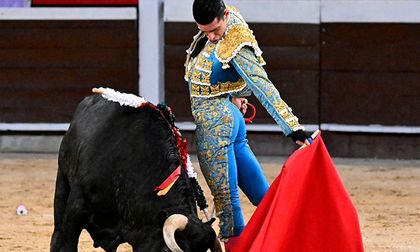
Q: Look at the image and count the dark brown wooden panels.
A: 3